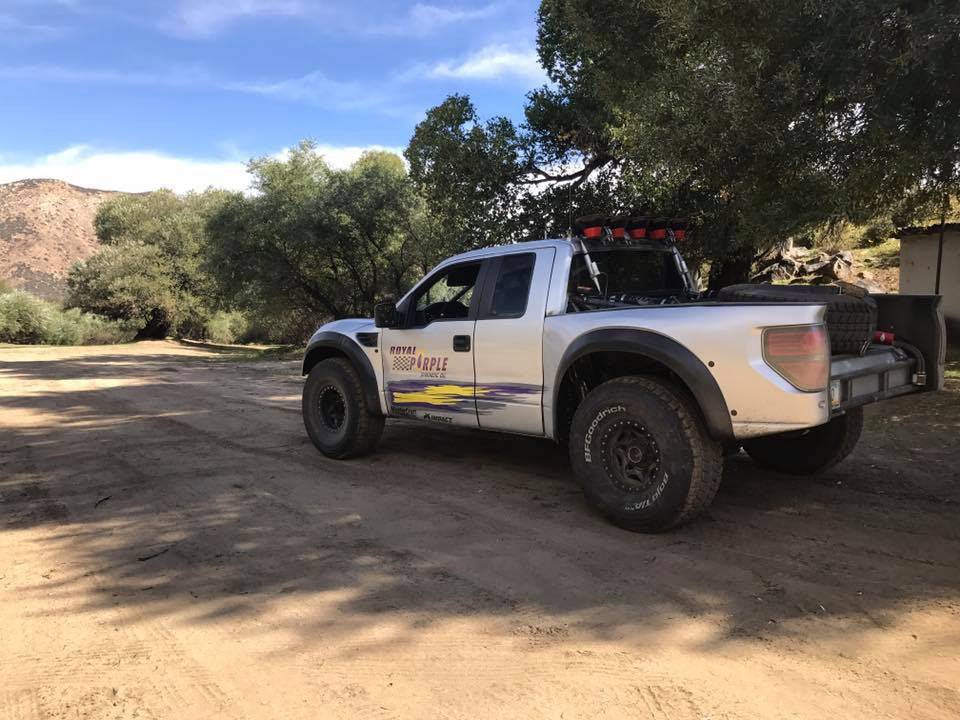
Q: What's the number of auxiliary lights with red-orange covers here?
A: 5